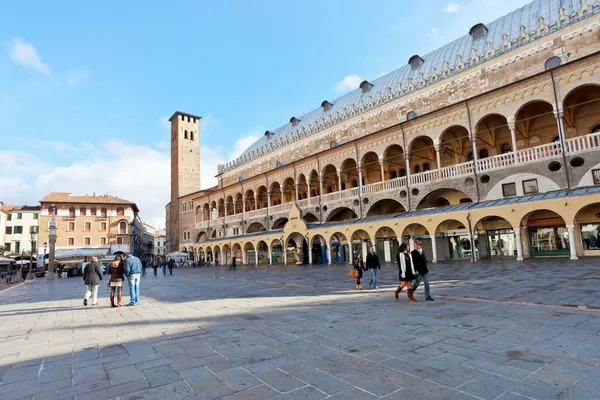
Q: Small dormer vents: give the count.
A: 6